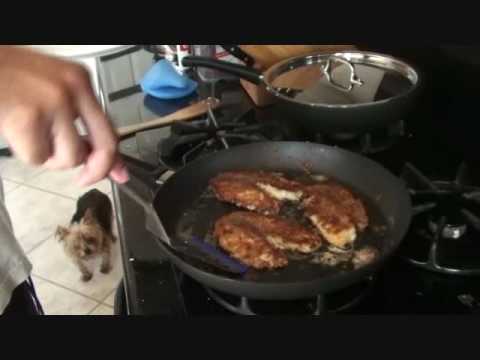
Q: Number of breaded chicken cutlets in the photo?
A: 3